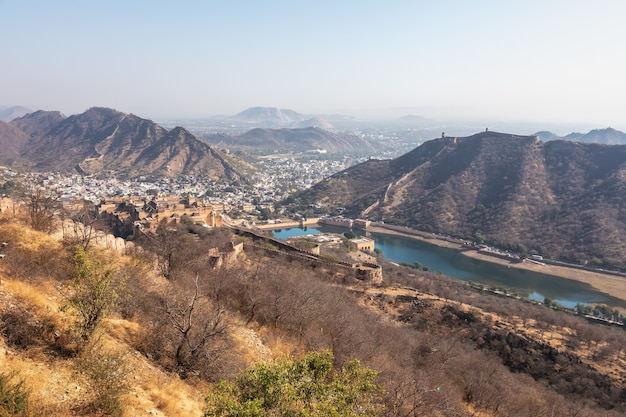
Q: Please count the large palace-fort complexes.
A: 1